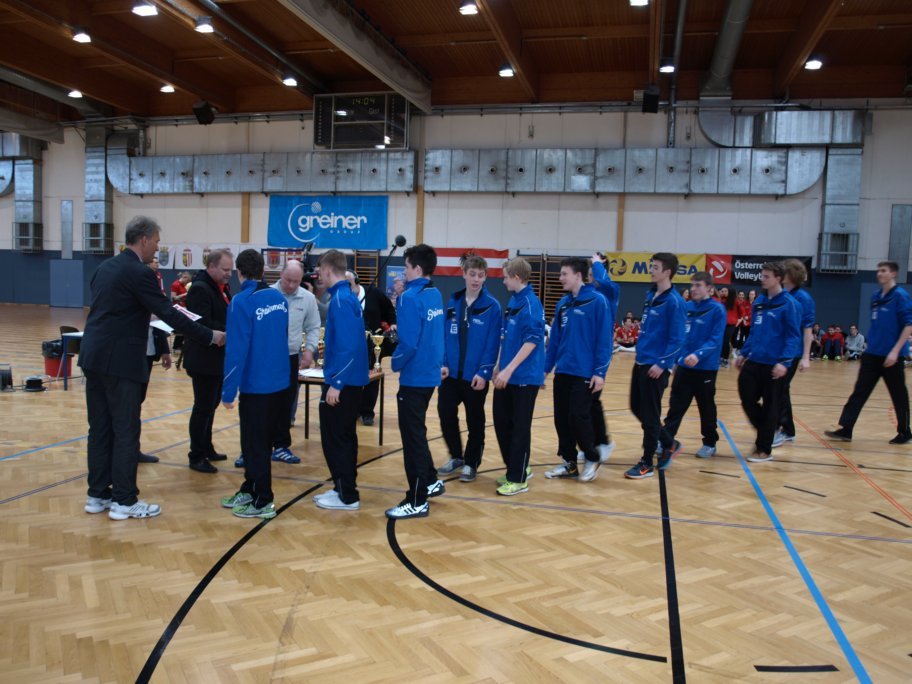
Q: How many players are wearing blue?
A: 12